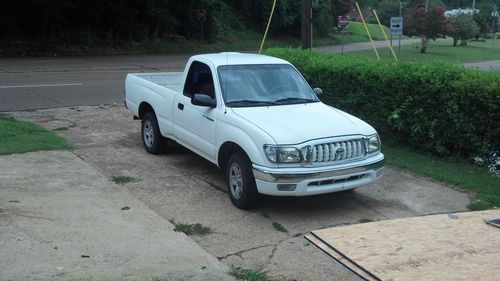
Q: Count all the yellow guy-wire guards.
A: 3